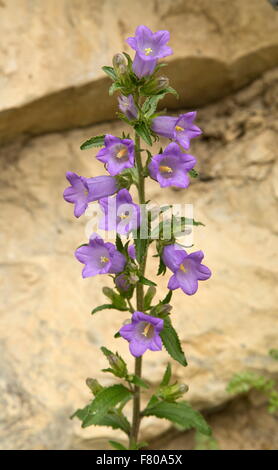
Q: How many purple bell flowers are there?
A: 9